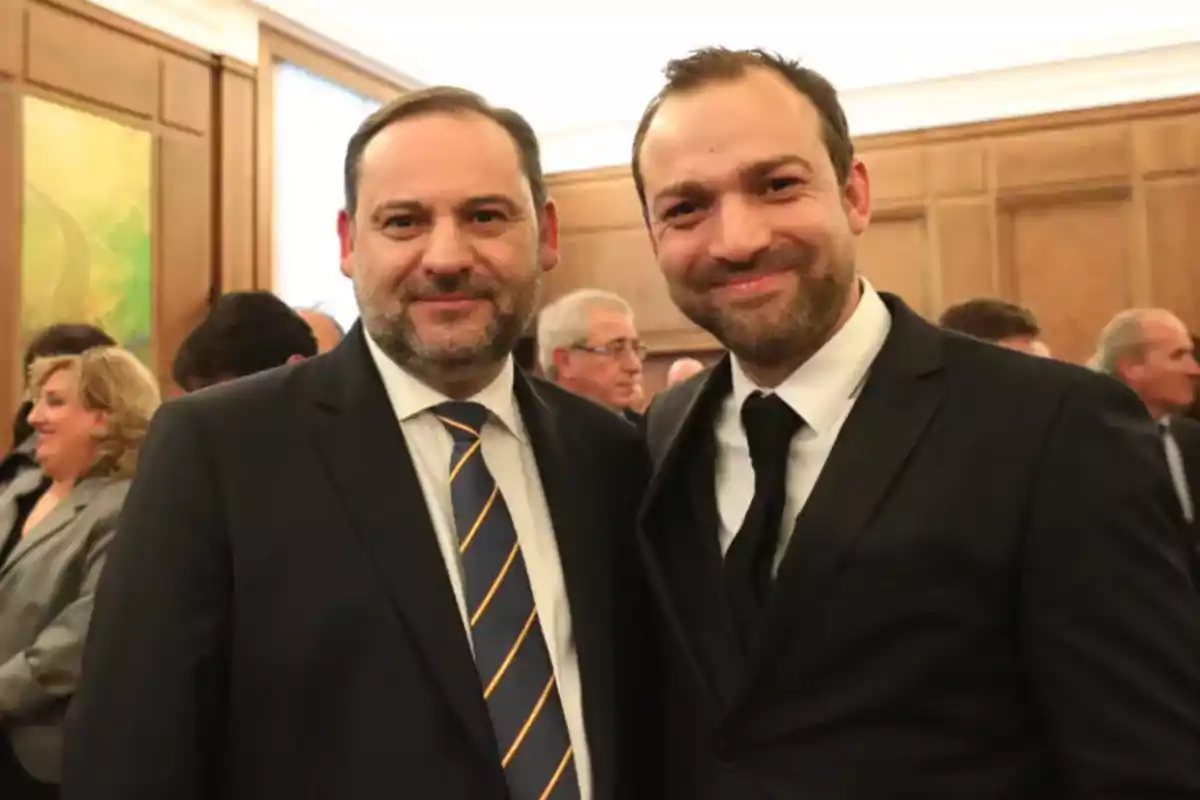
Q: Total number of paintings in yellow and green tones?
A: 1